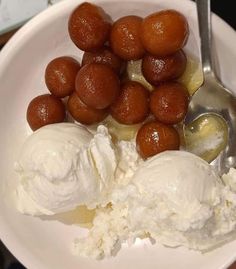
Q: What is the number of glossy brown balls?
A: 12